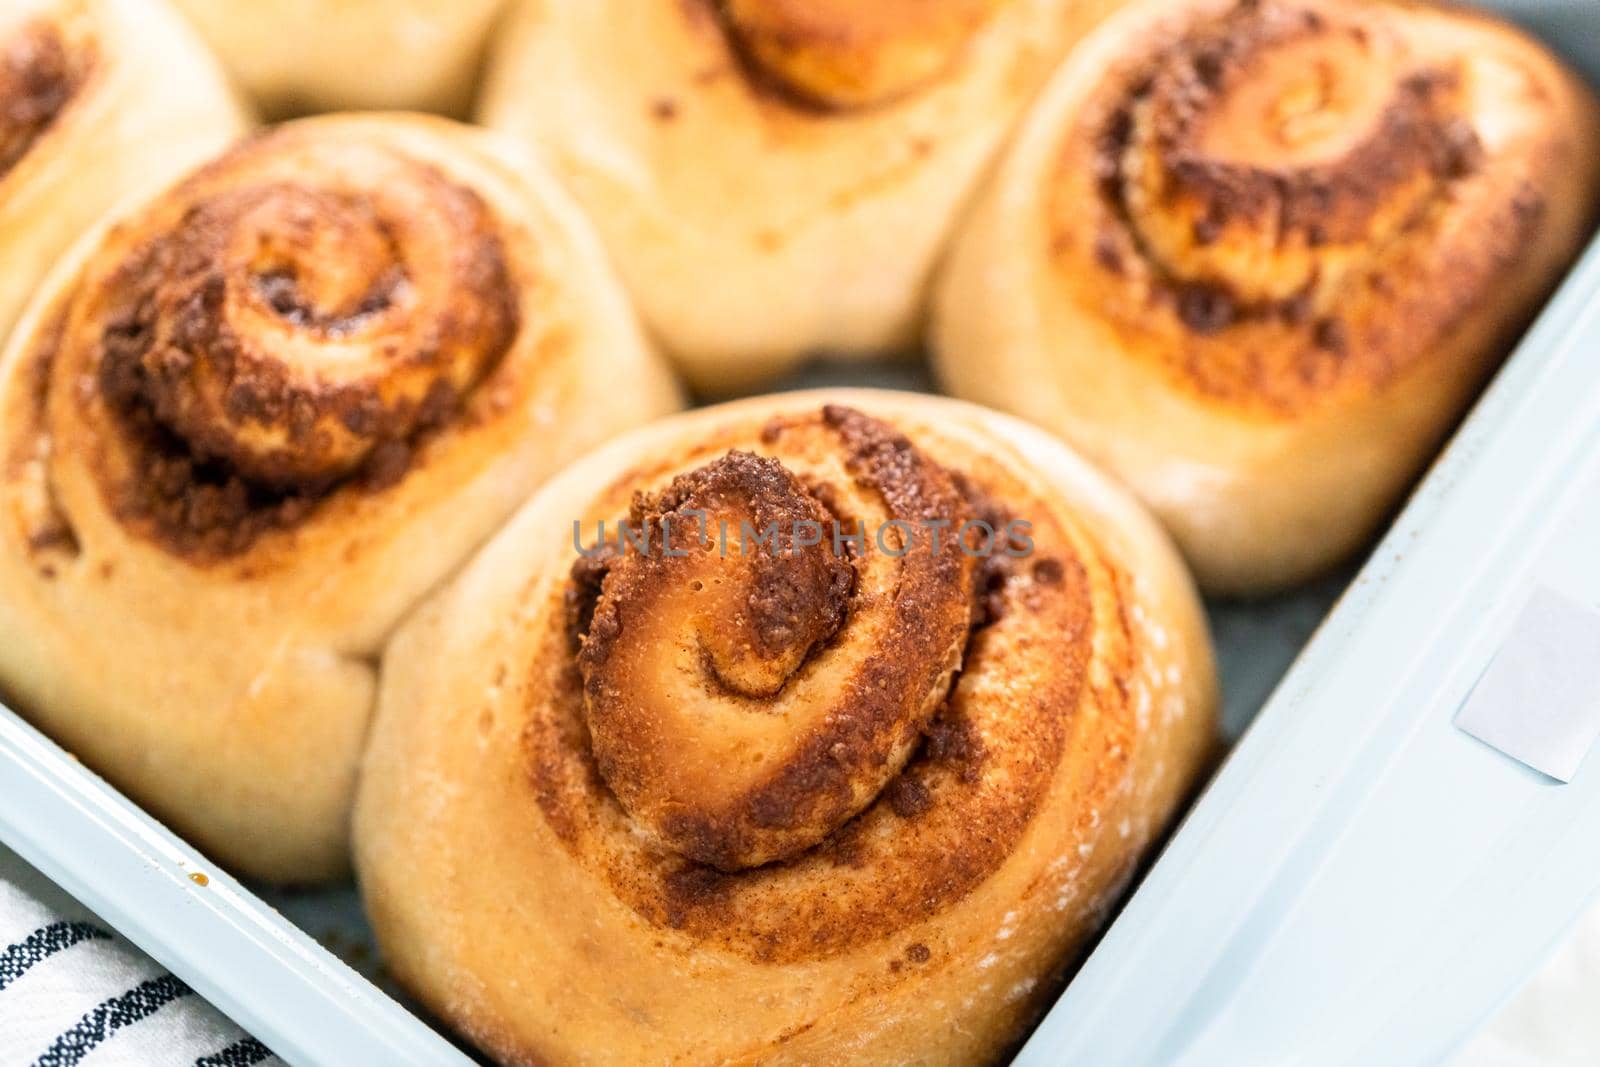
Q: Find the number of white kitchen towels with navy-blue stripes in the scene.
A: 1